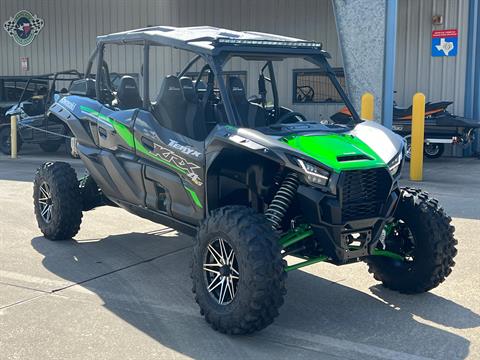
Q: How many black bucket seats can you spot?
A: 4